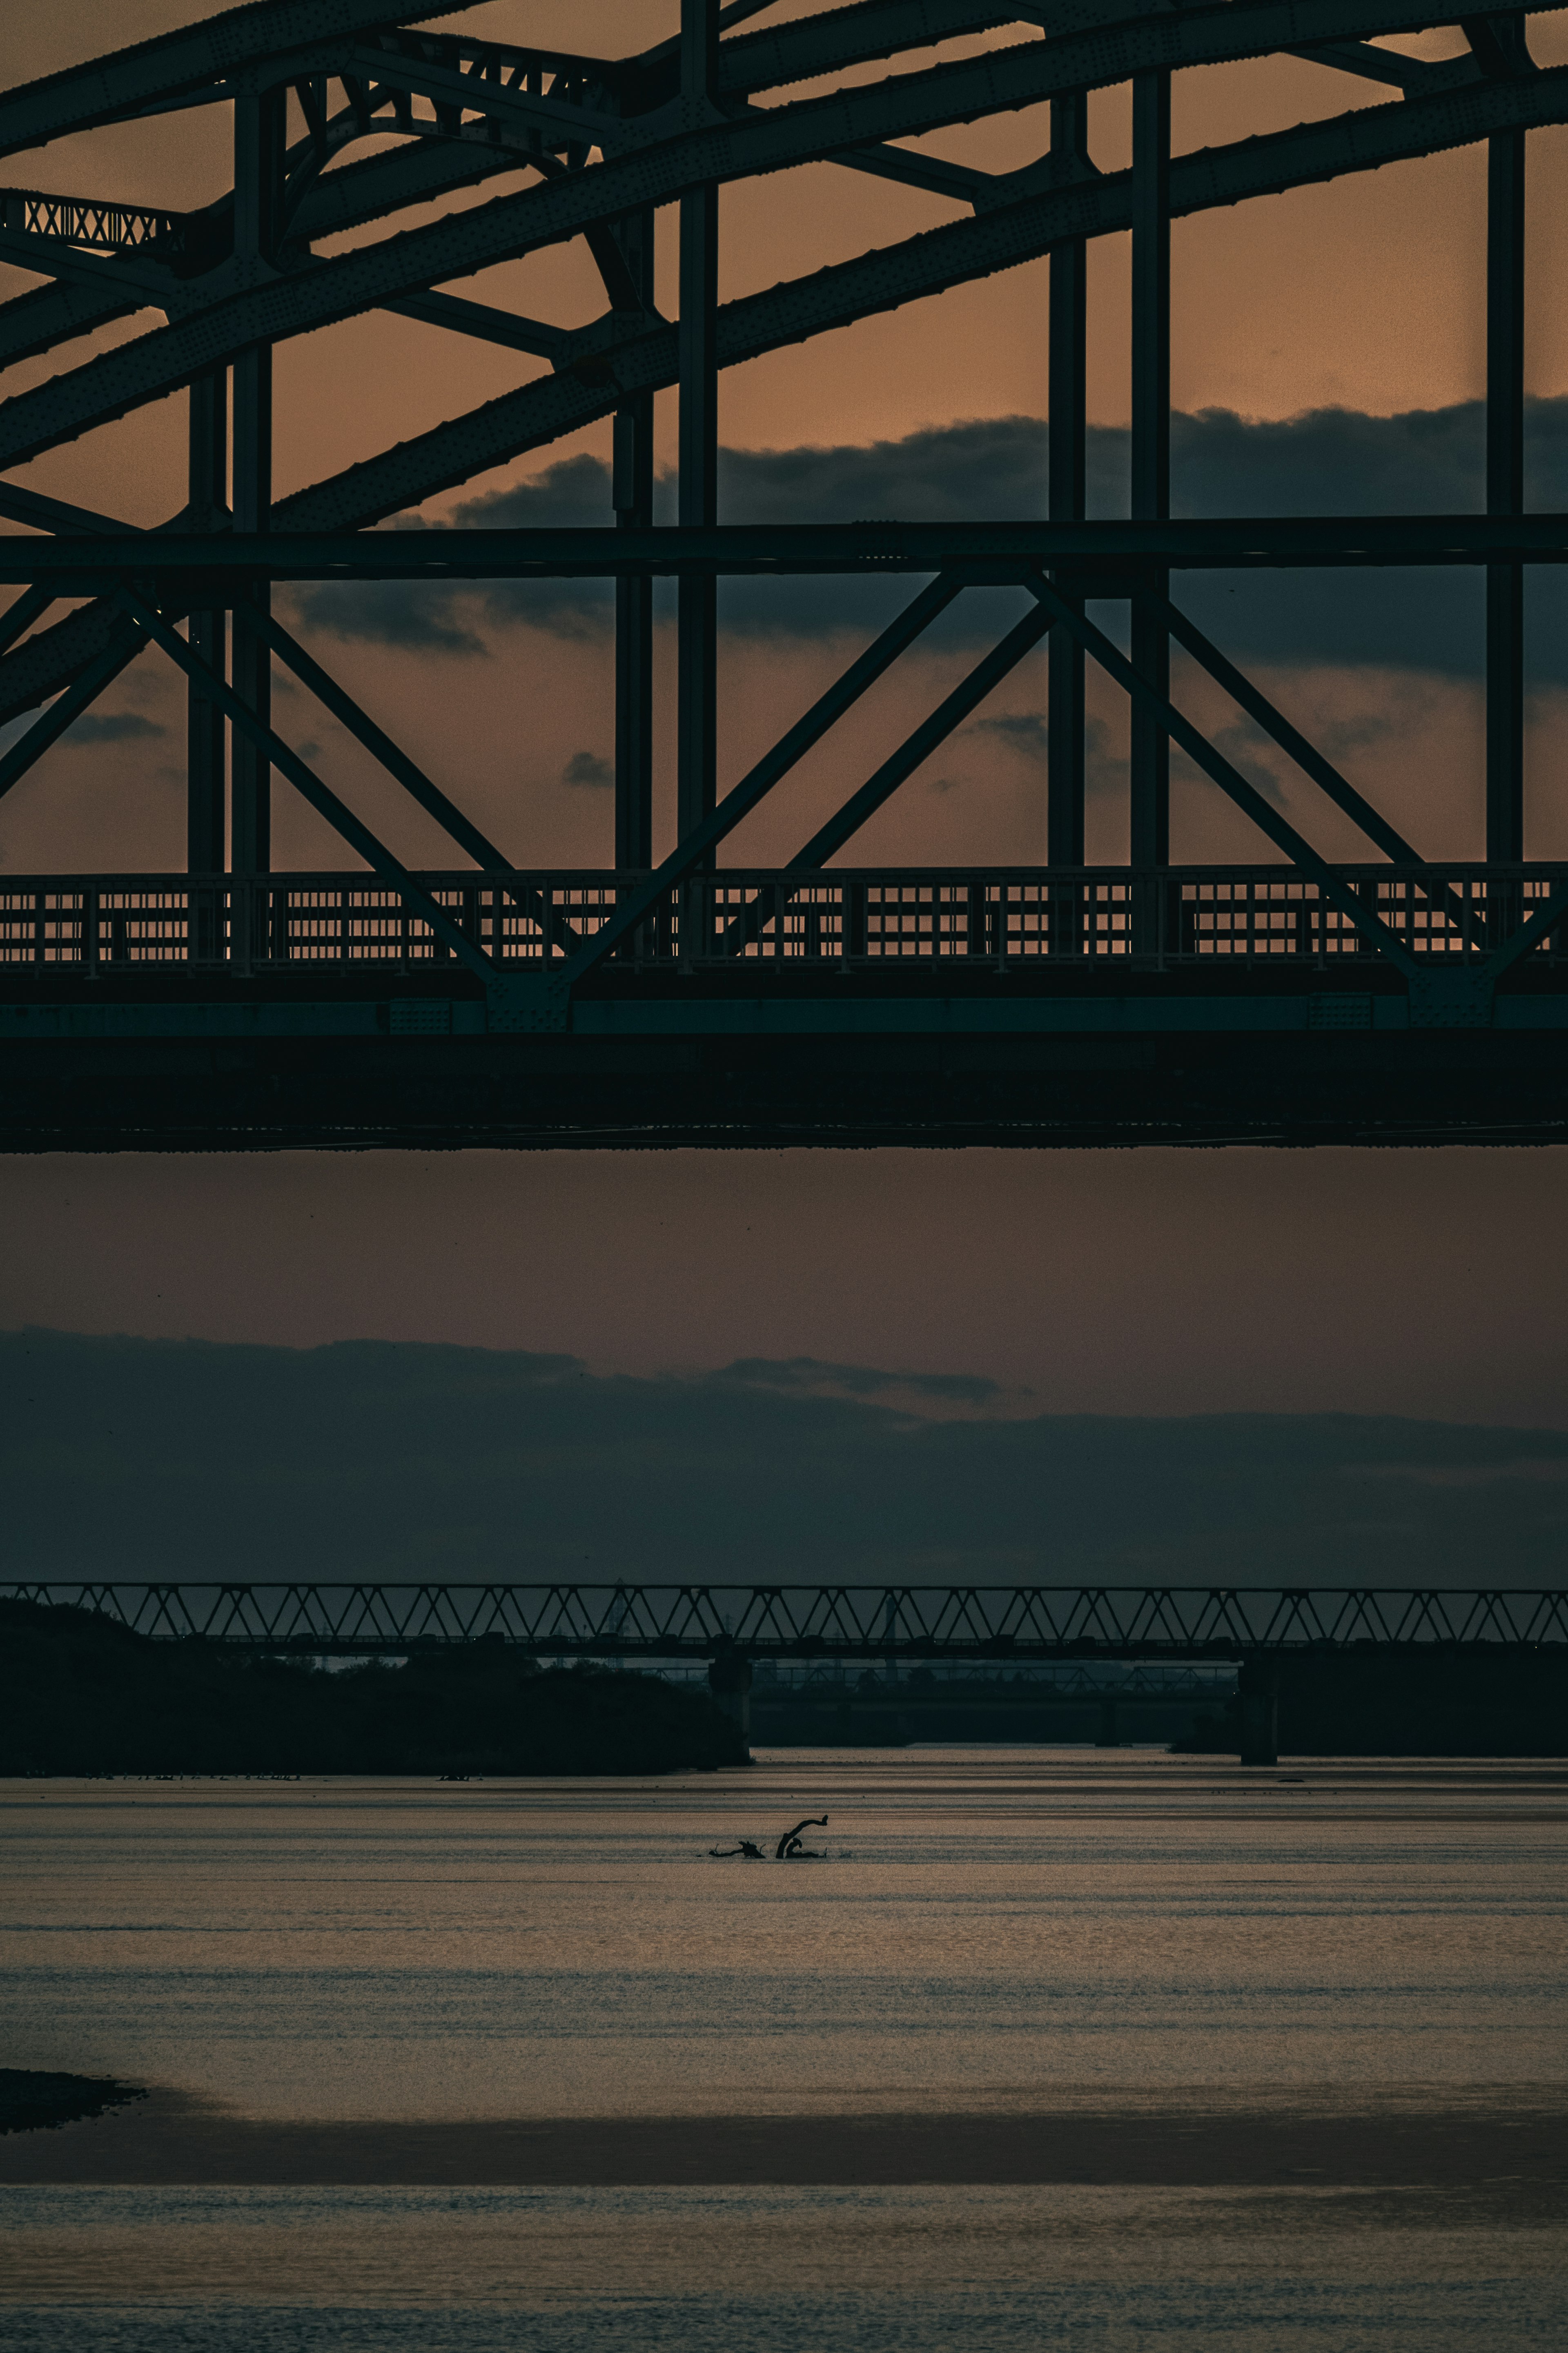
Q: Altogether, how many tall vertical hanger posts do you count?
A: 7